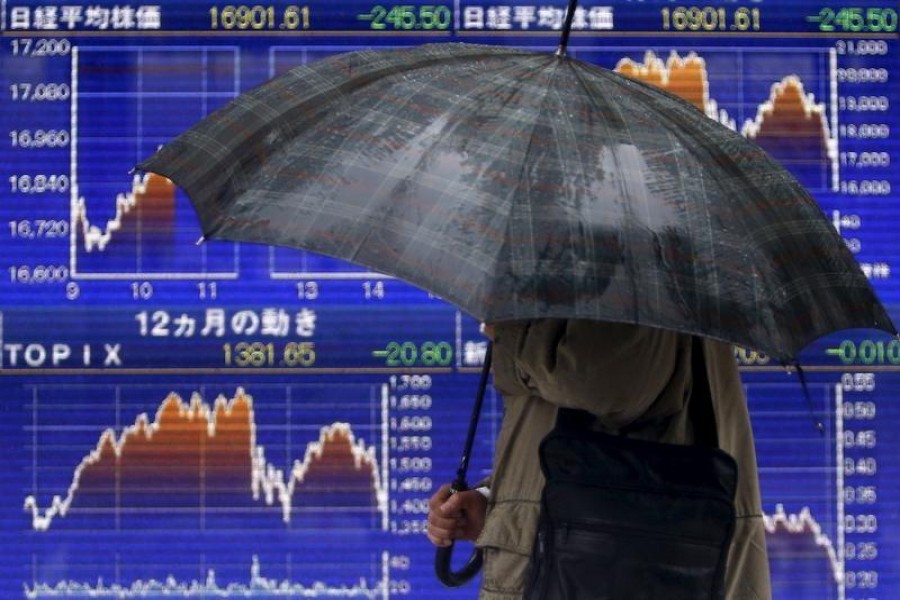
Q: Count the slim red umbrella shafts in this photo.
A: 0